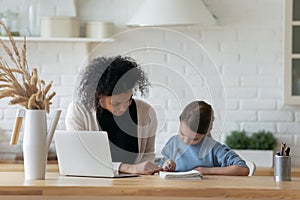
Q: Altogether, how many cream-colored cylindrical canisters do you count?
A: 2